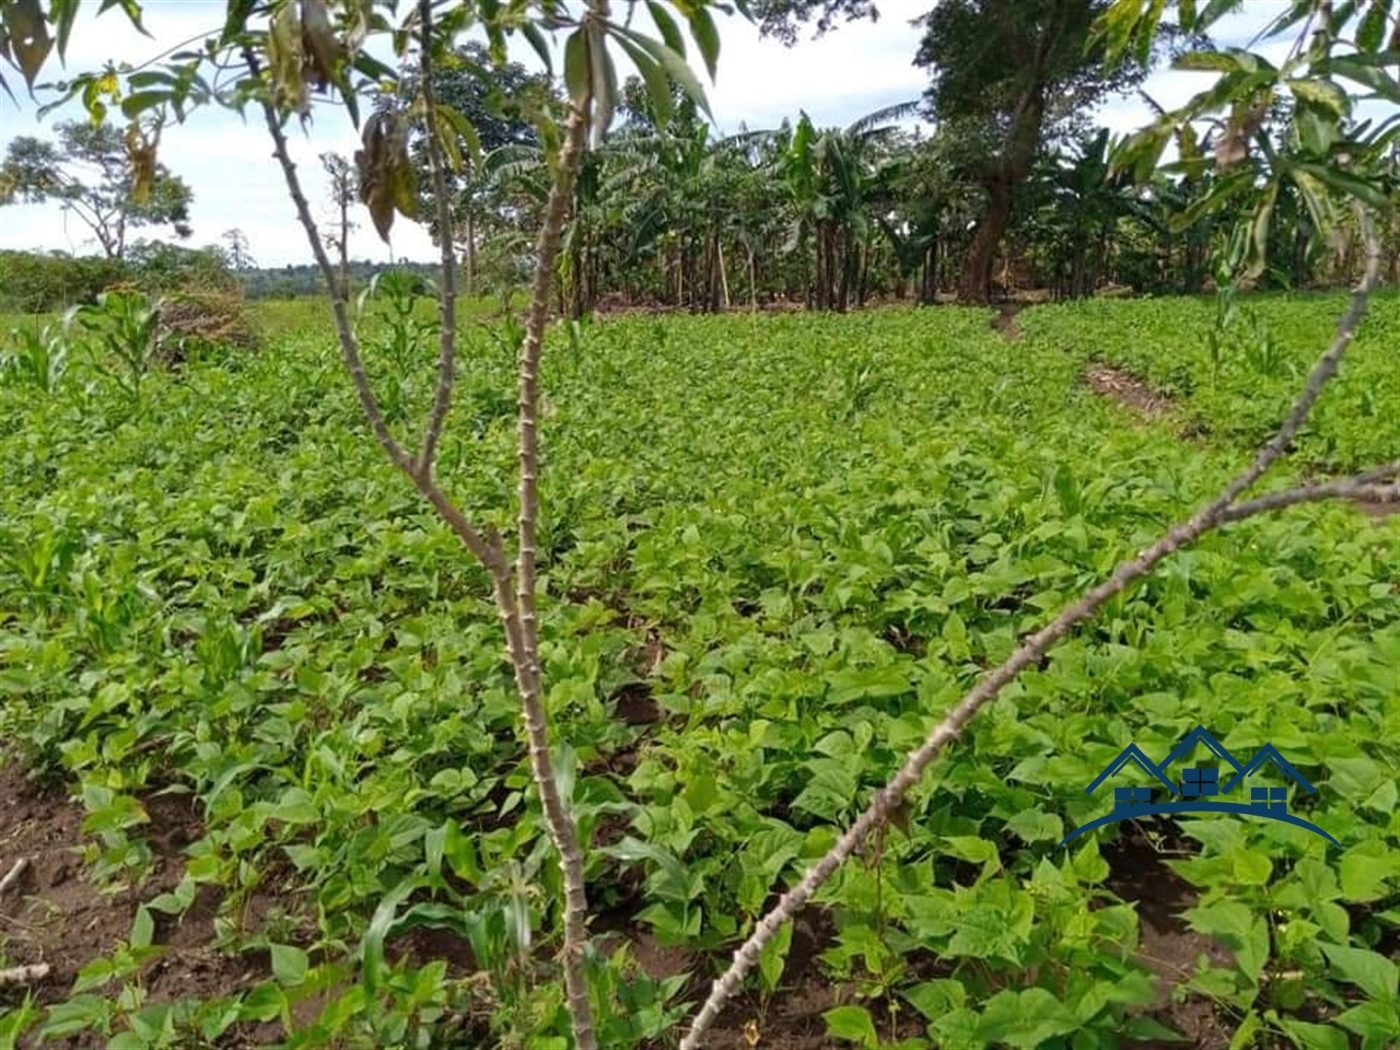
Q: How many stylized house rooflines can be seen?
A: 3